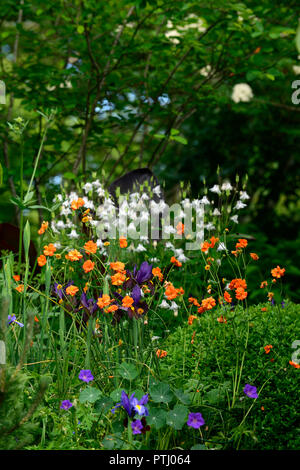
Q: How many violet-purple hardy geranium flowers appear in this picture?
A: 5